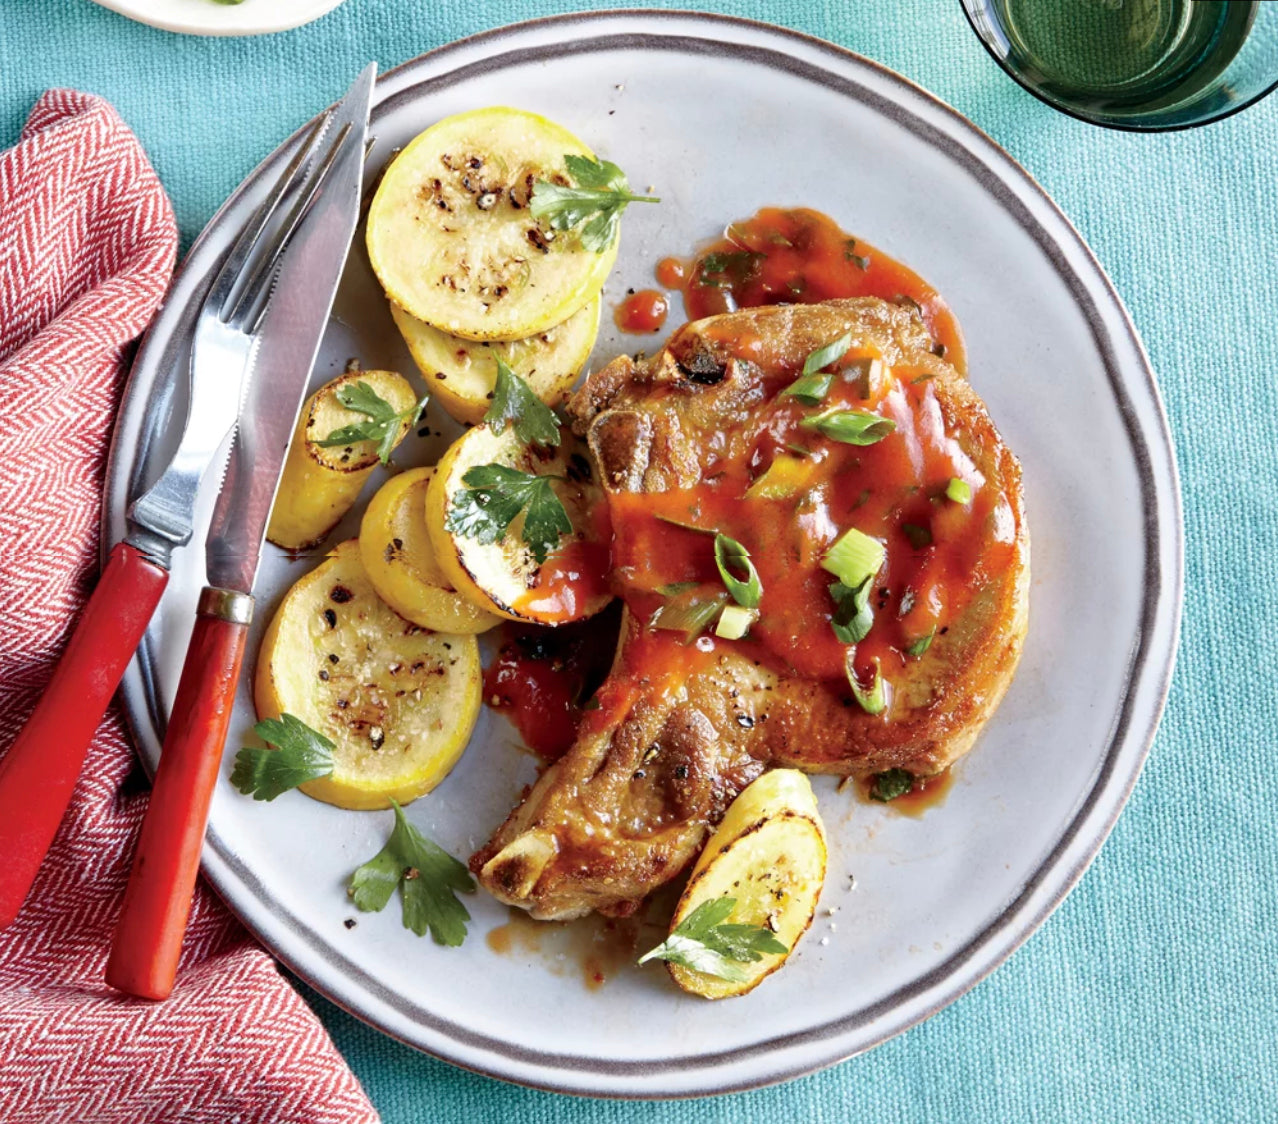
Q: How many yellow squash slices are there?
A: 7